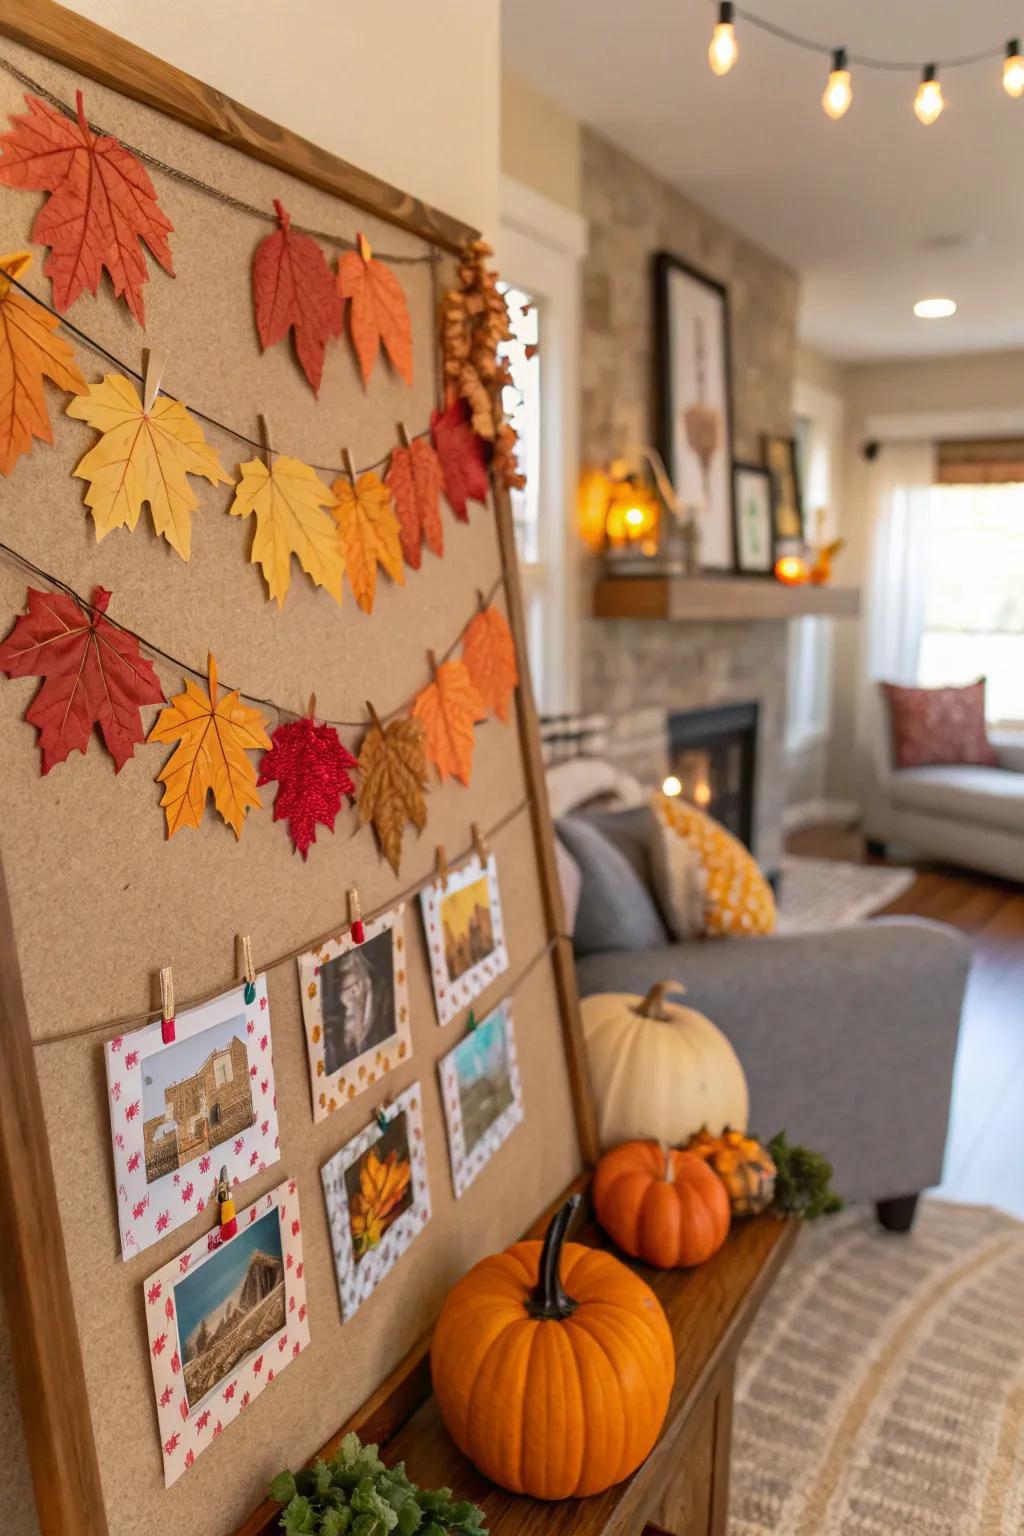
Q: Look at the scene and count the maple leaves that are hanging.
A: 15